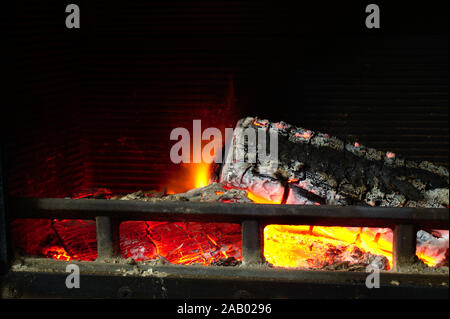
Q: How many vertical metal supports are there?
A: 3